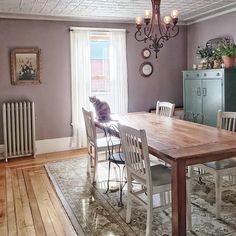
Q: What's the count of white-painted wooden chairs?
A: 4